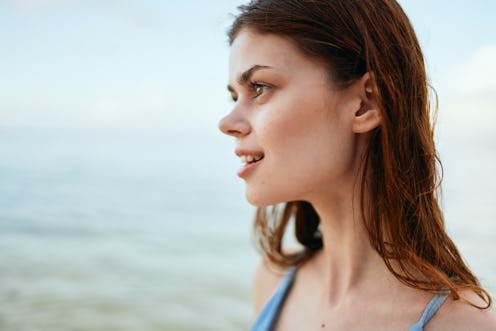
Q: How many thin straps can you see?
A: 2